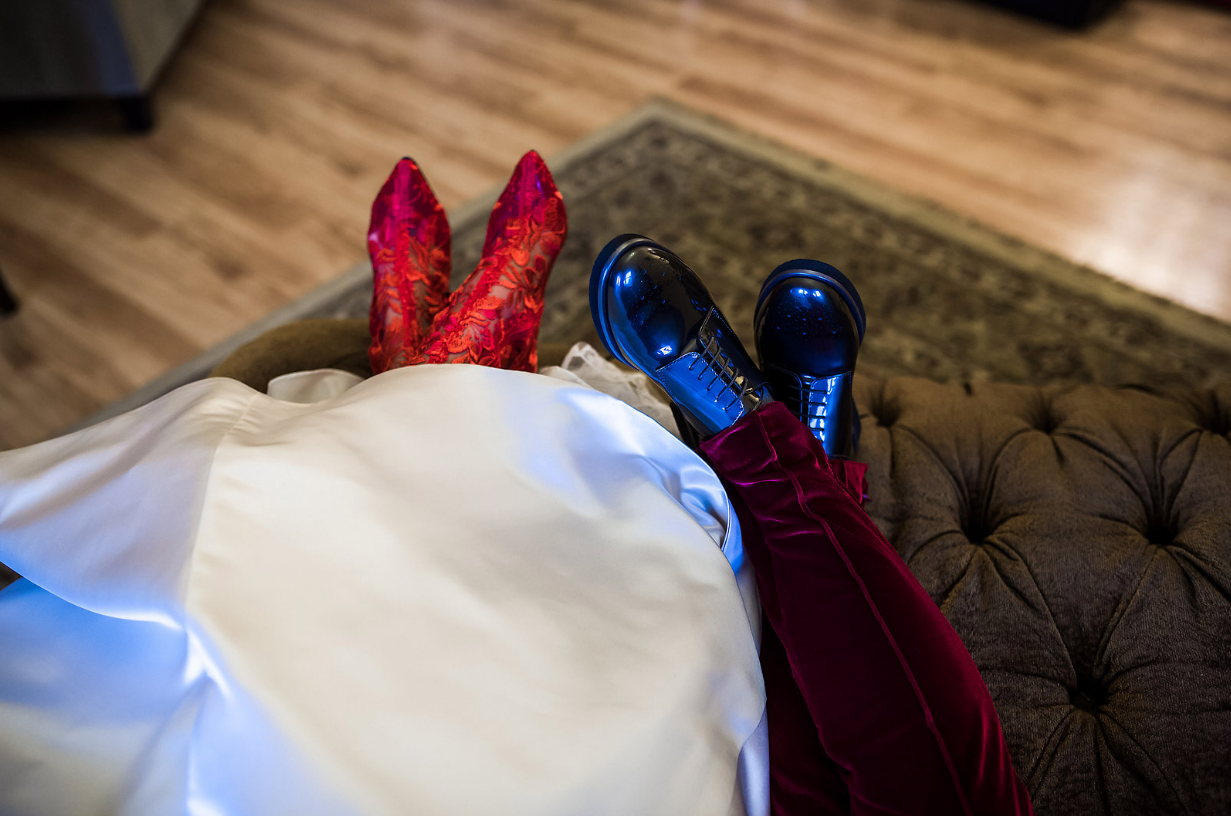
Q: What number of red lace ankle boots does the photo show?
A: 2